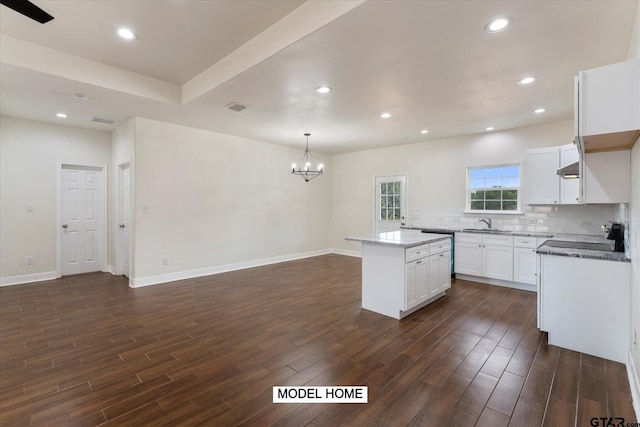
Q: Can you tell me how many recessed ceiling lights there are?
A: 9